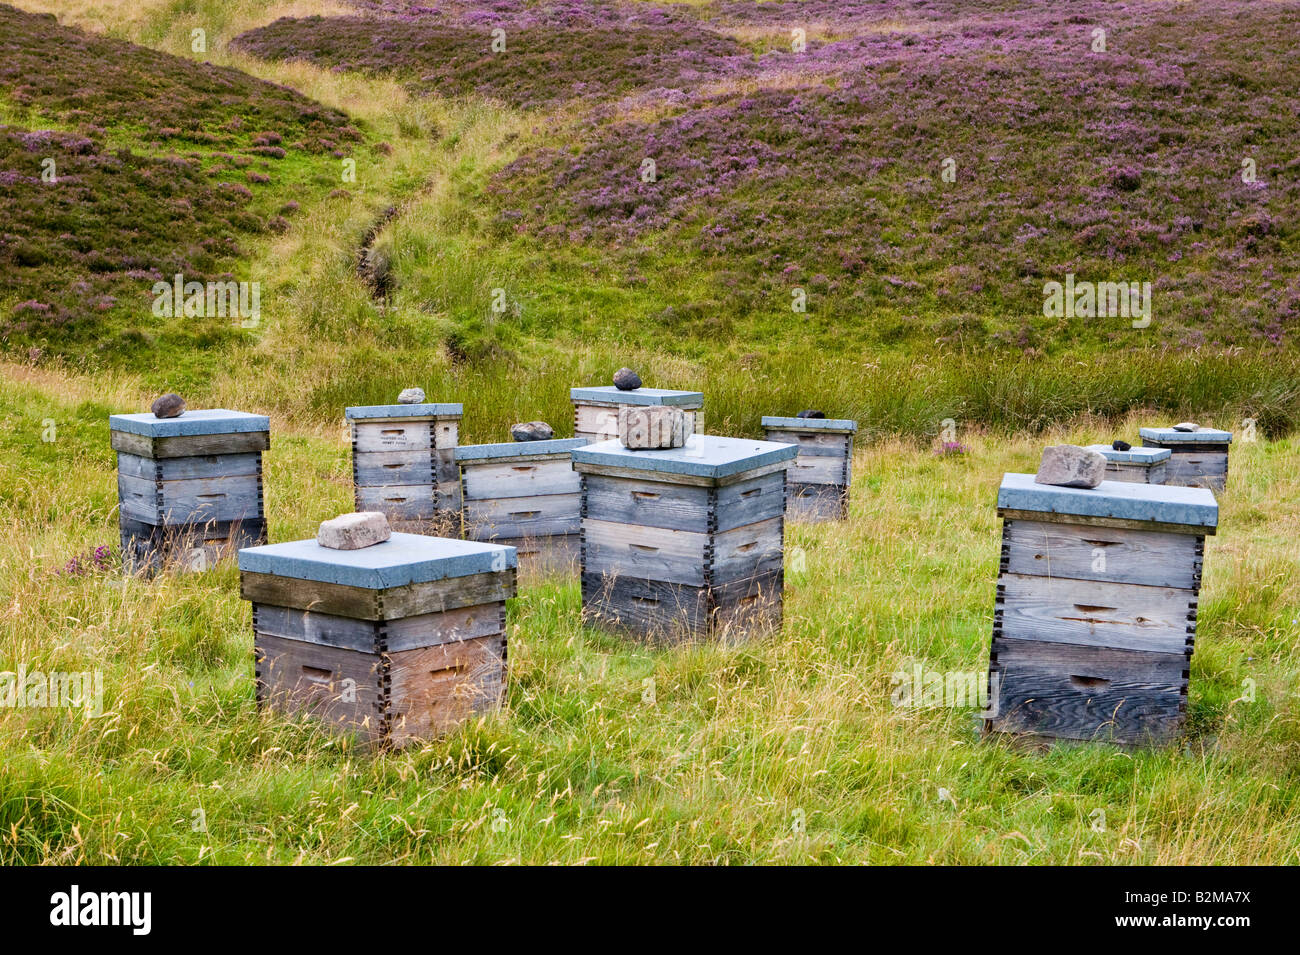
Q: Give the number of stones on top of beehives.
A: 10